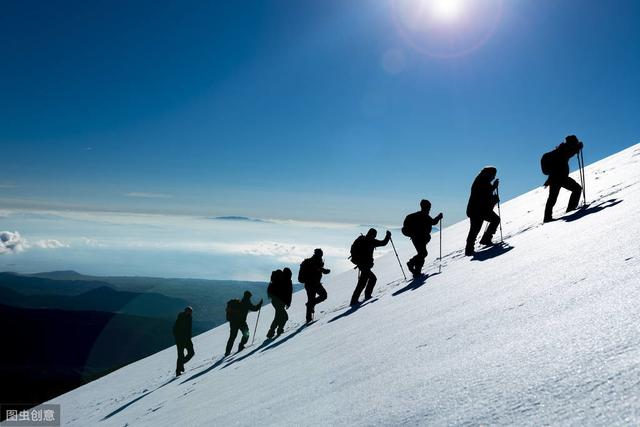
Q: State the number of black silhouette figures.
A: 8